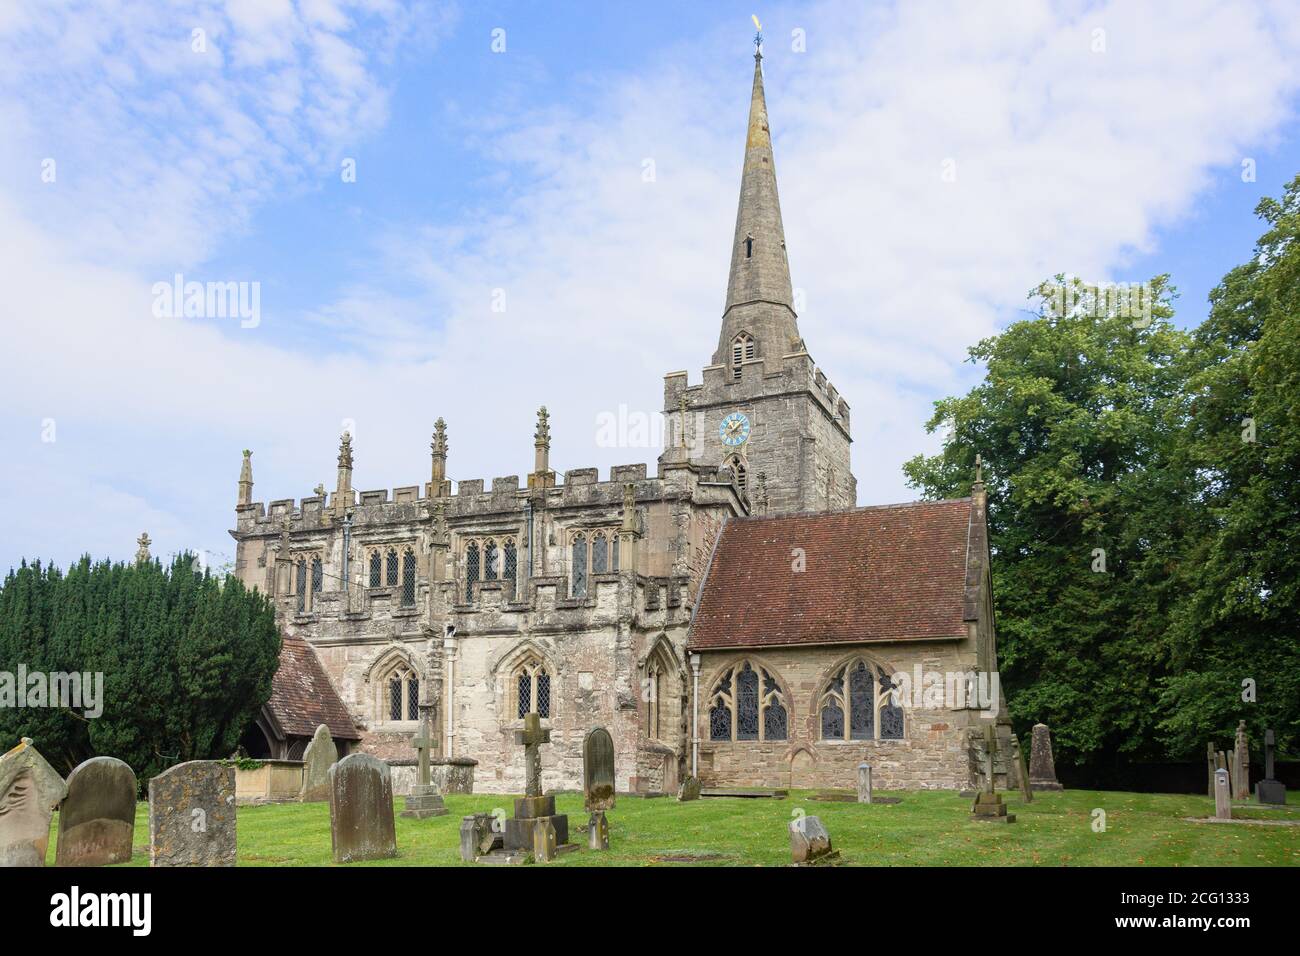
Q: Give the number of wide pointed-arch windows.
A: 2